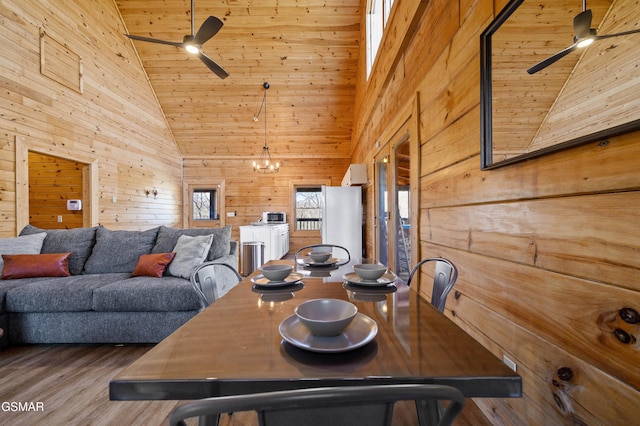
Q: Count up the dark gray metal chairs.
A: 4